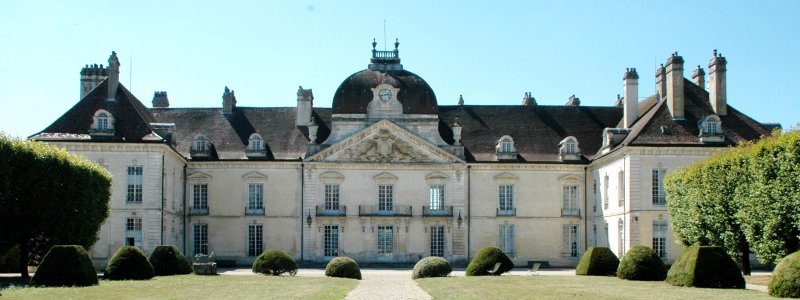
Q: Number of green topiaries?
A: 11